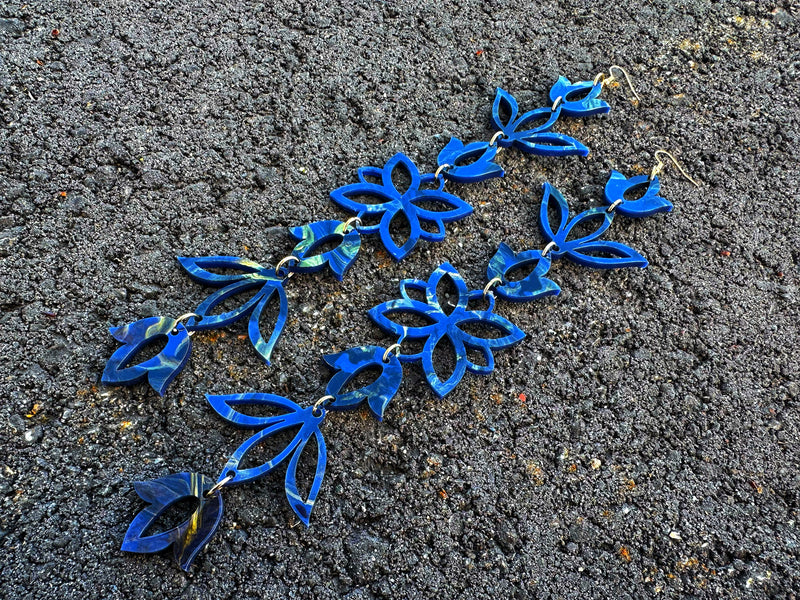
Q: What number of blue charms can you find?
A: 14